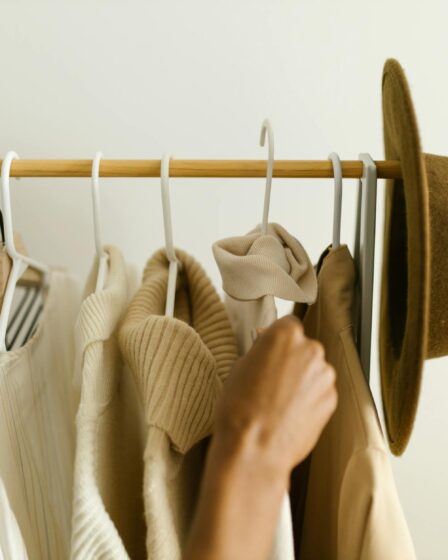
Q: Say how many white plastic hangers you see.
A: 5